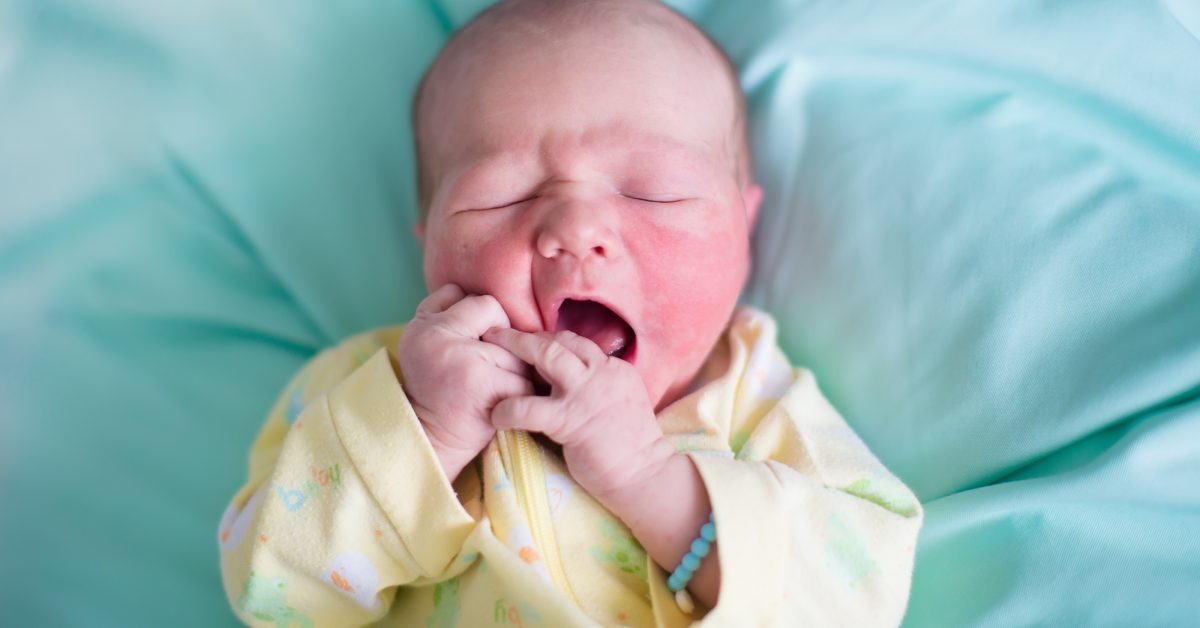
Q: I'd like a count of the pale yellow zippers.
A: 1